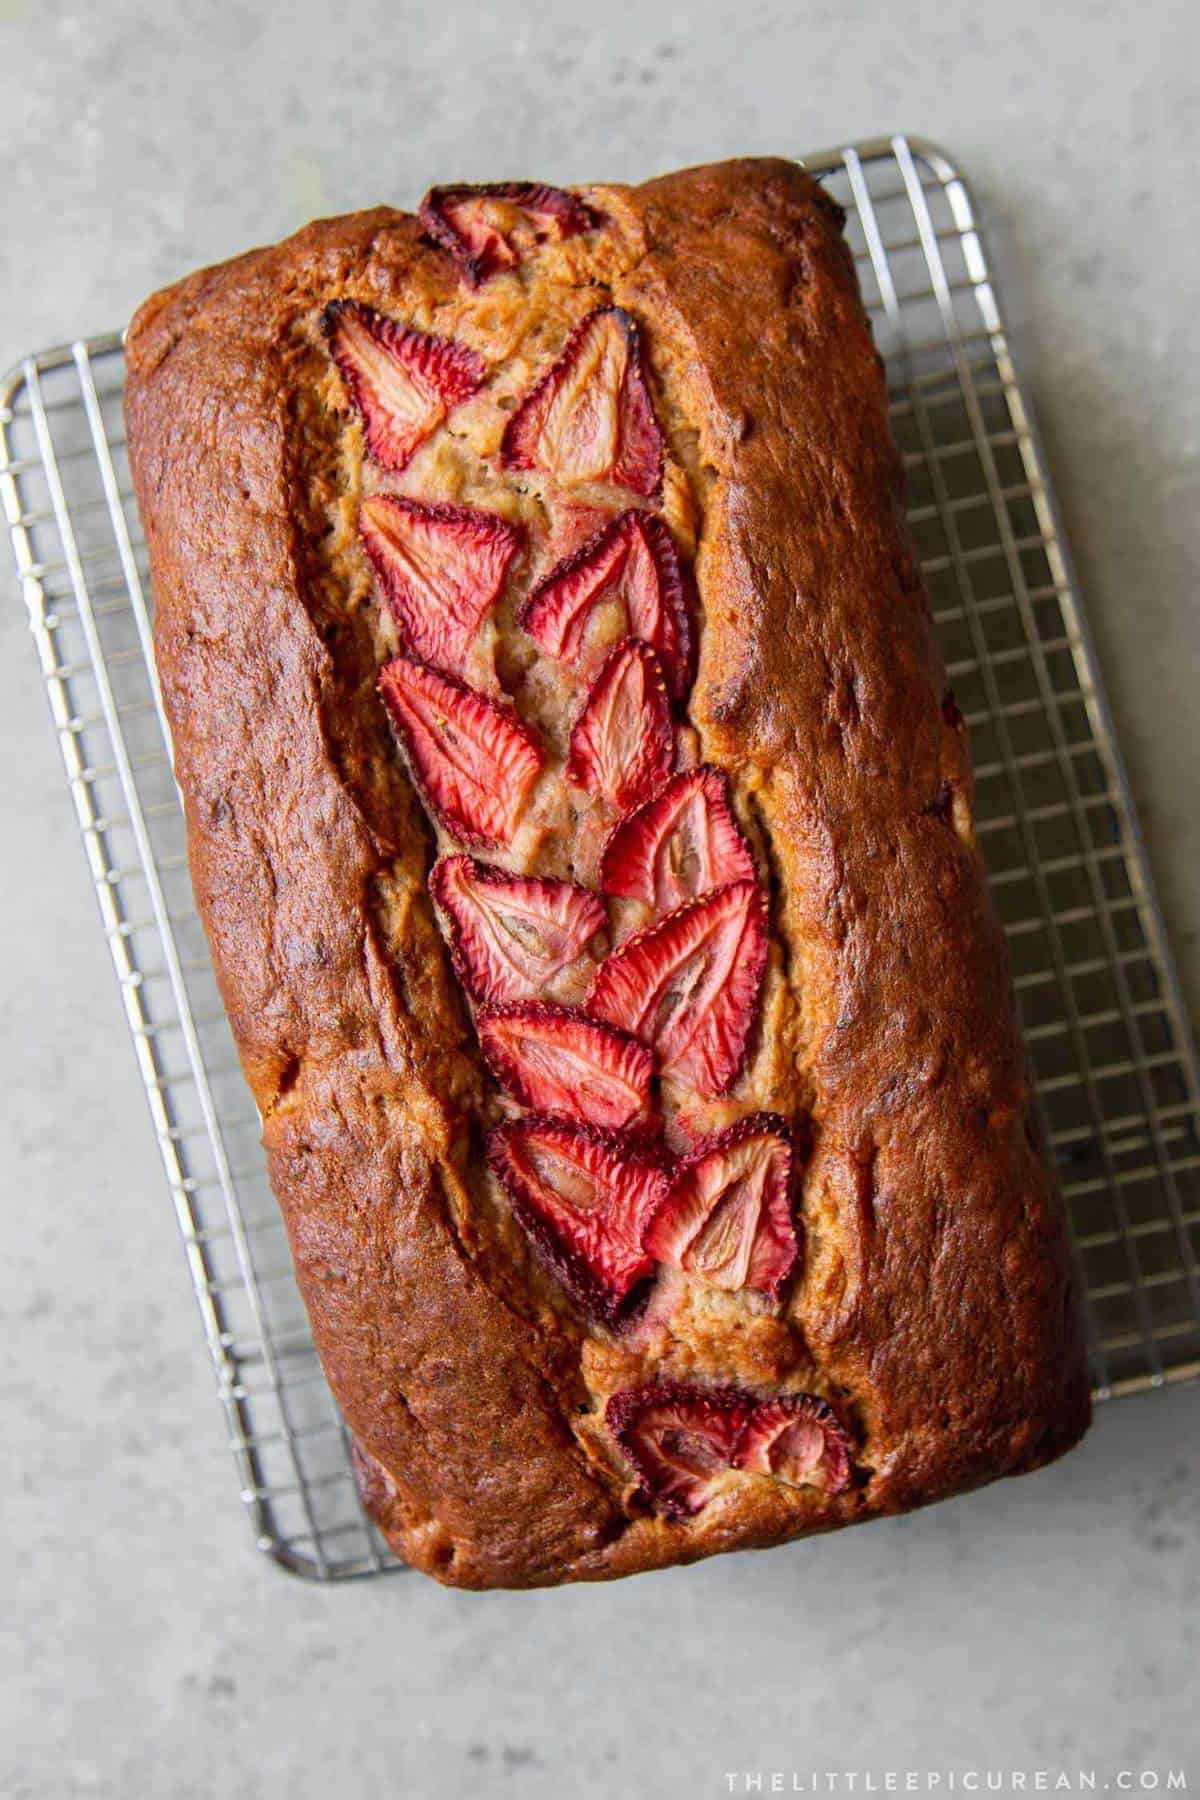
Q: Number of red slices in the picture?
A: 15